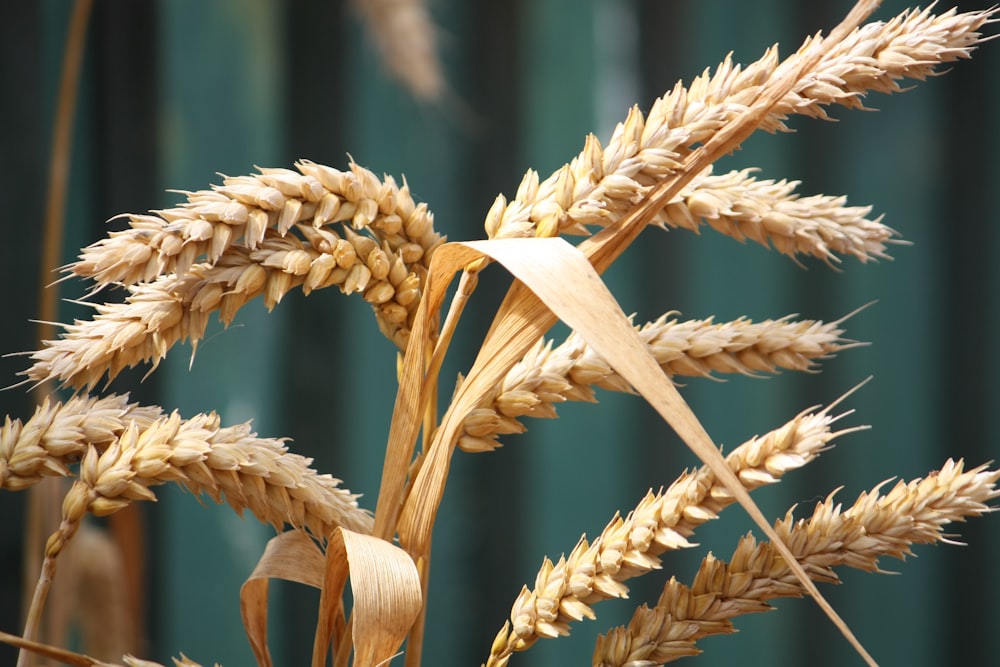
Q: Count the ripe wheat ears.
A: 9